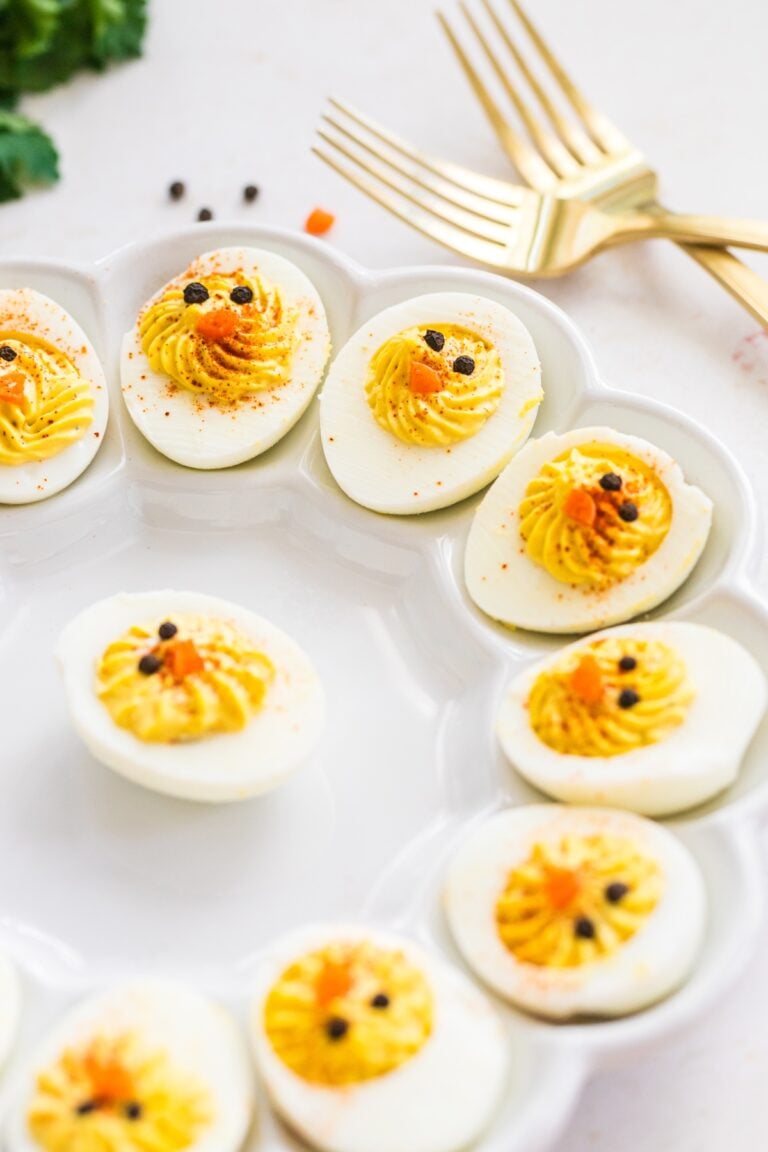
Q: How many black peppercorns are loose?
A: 3